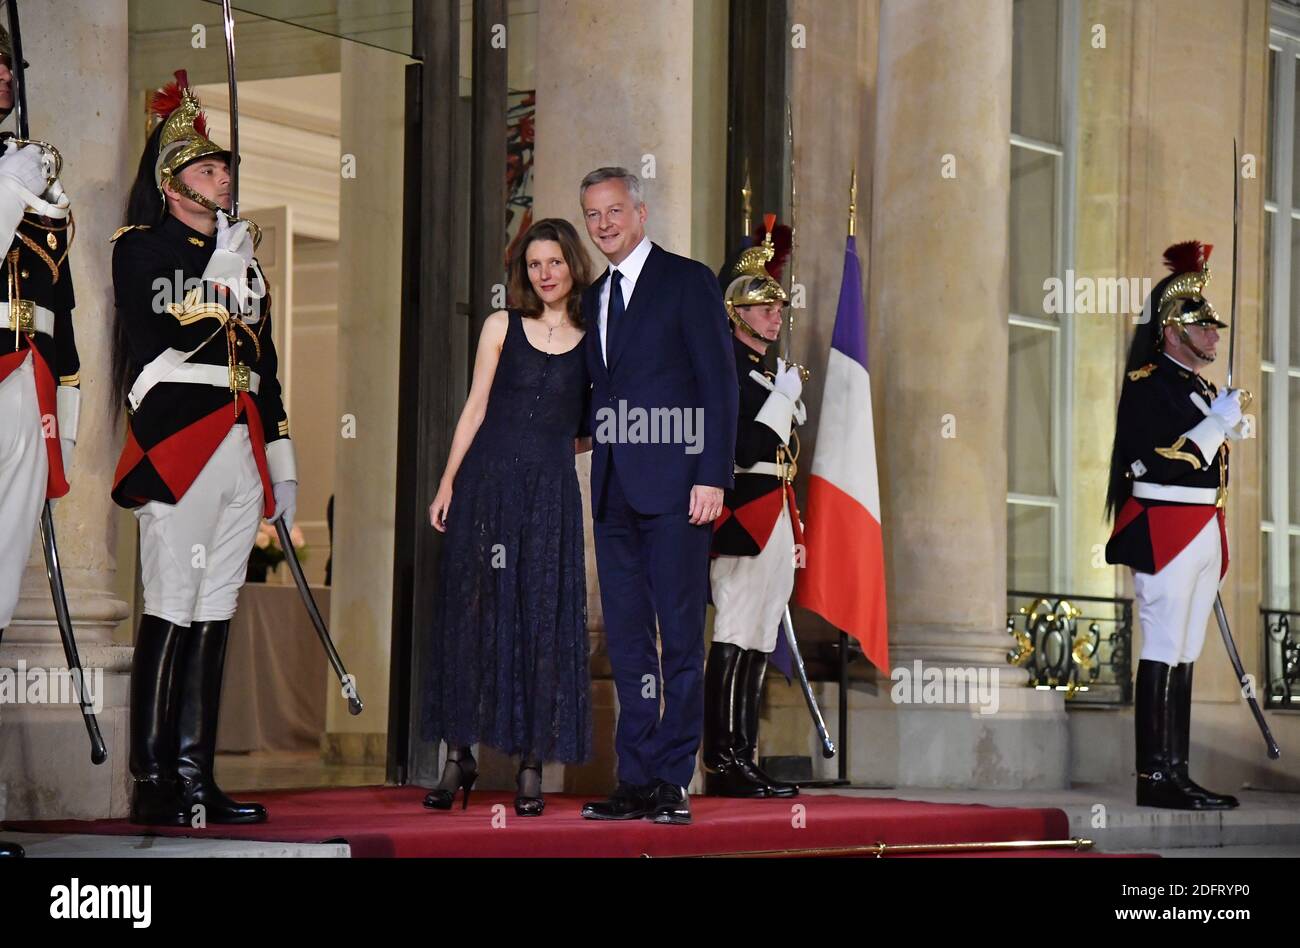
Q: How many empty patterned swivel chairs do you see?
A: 0